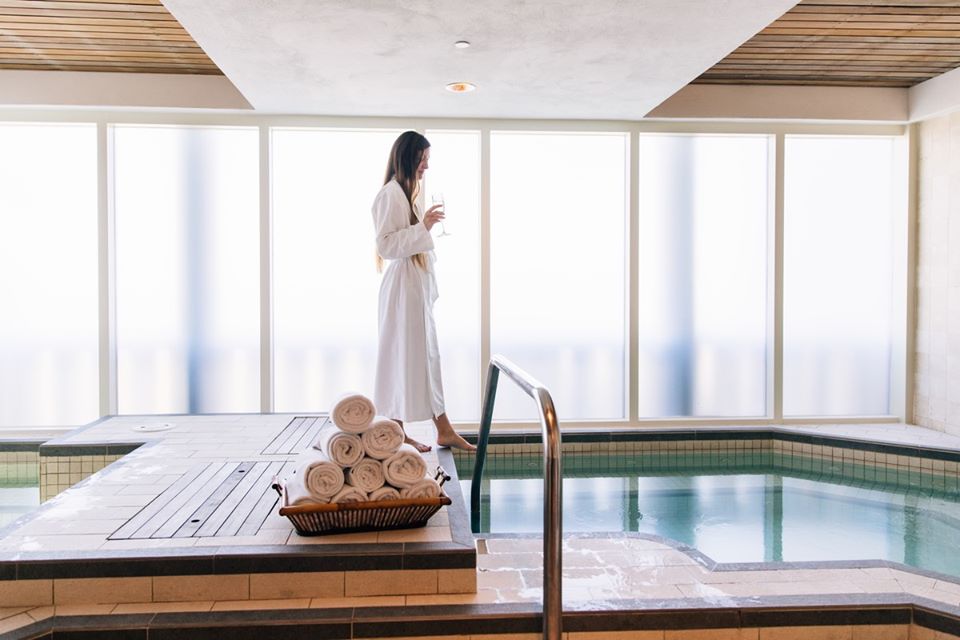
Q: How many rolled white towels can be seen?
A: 10